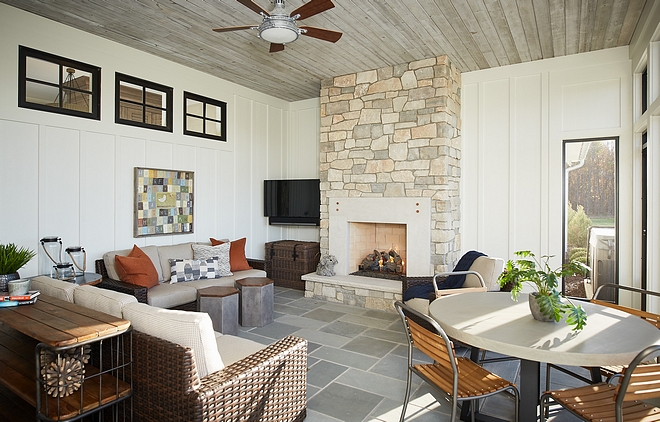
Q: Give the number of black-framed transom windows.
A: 3